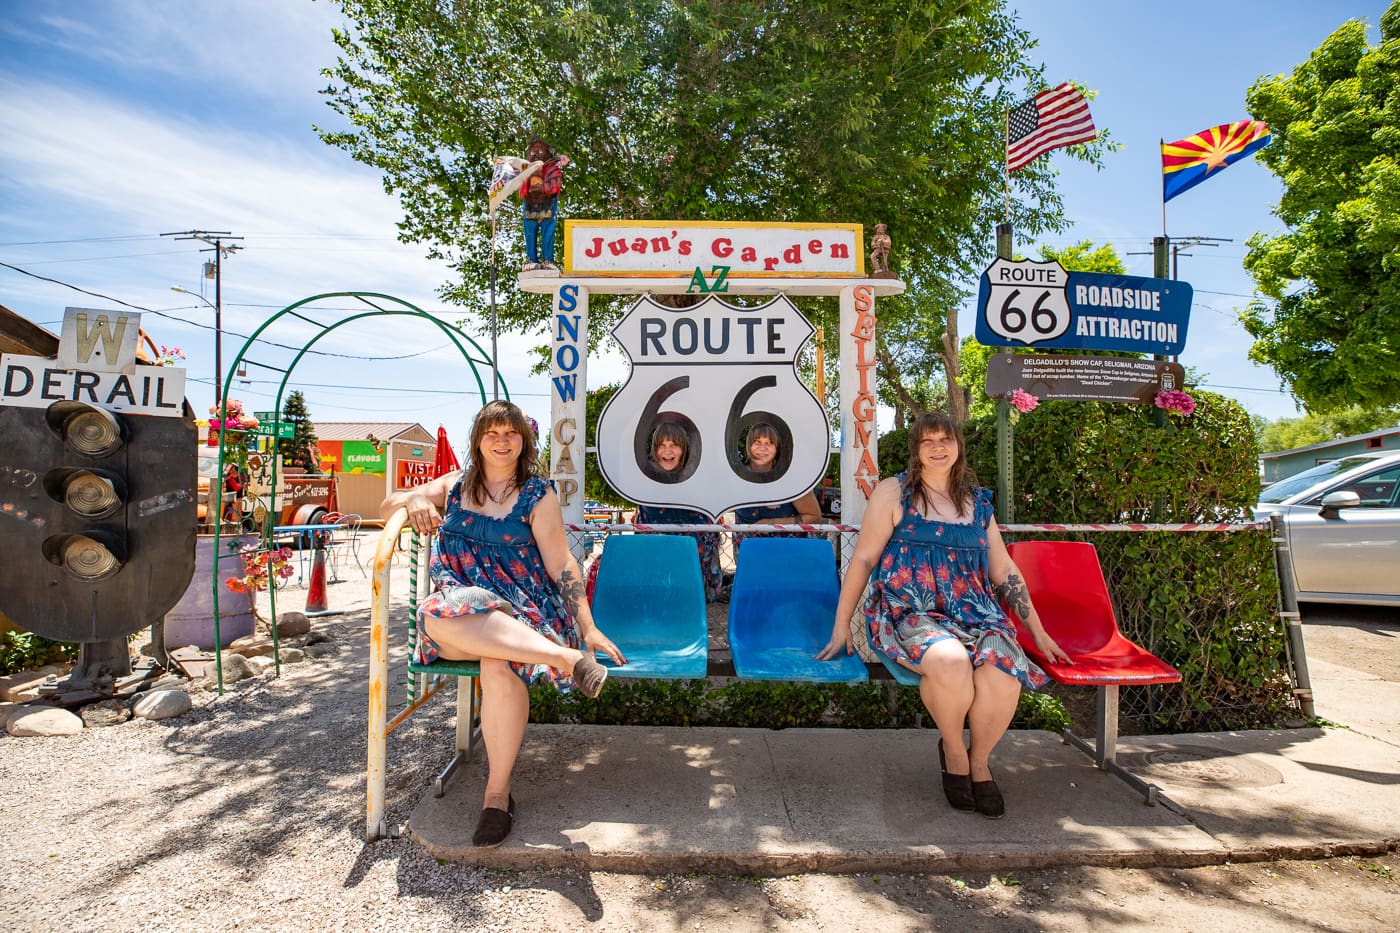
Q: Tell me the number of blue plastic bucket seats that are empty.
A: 2